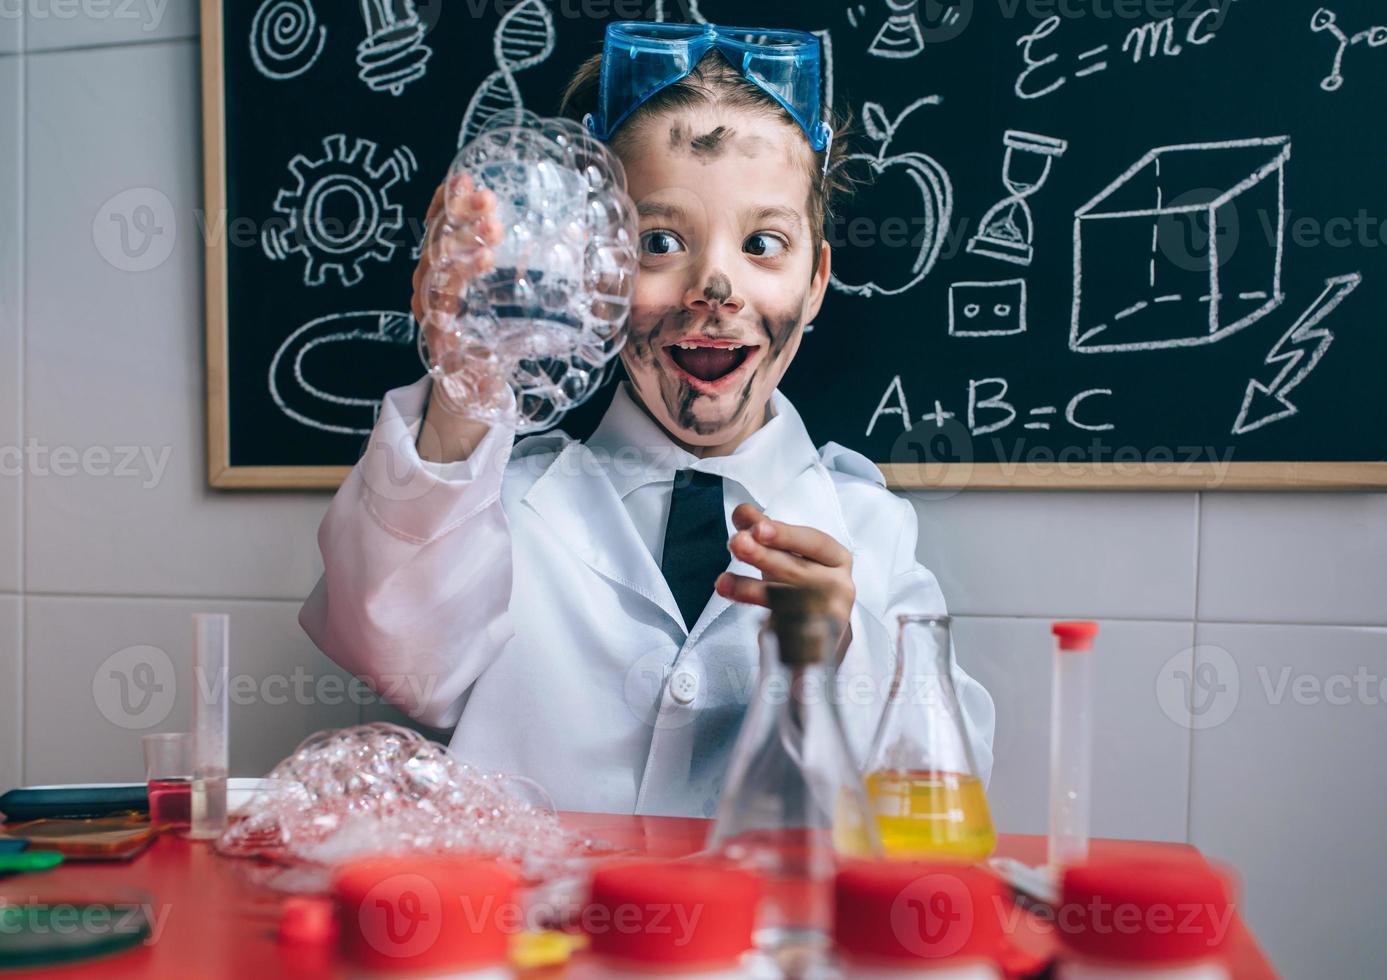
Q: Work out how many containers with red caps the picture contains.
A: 5